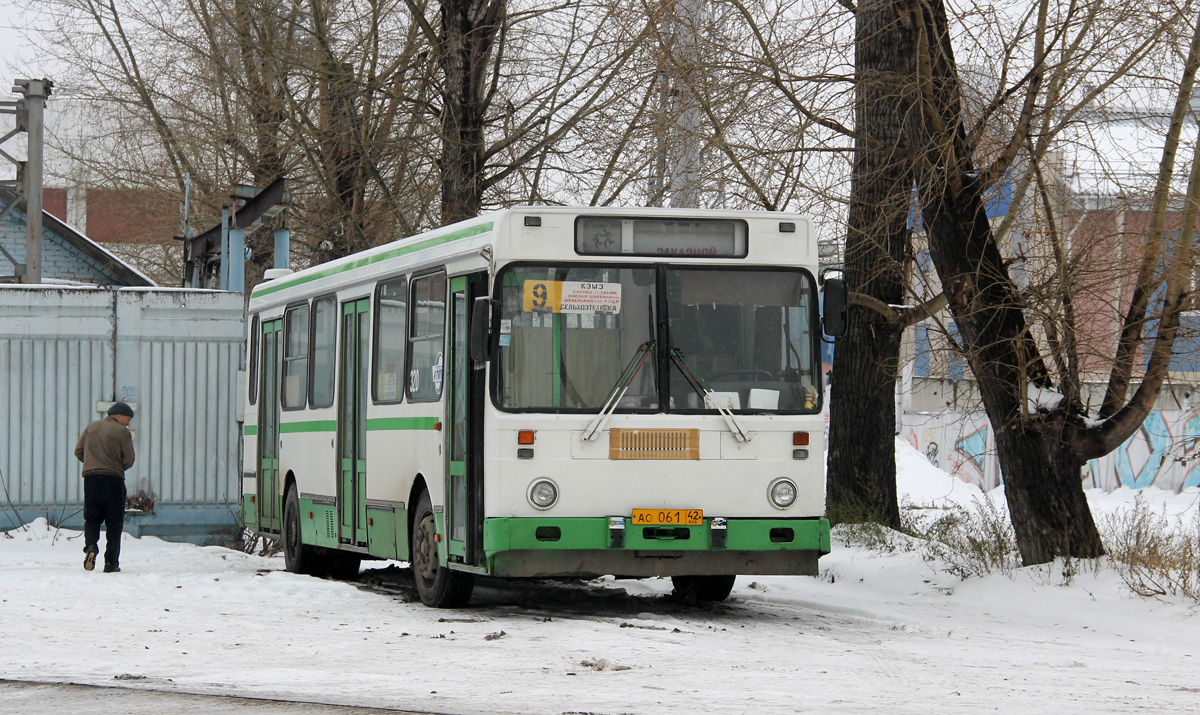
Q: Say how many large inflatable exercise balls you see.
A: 0